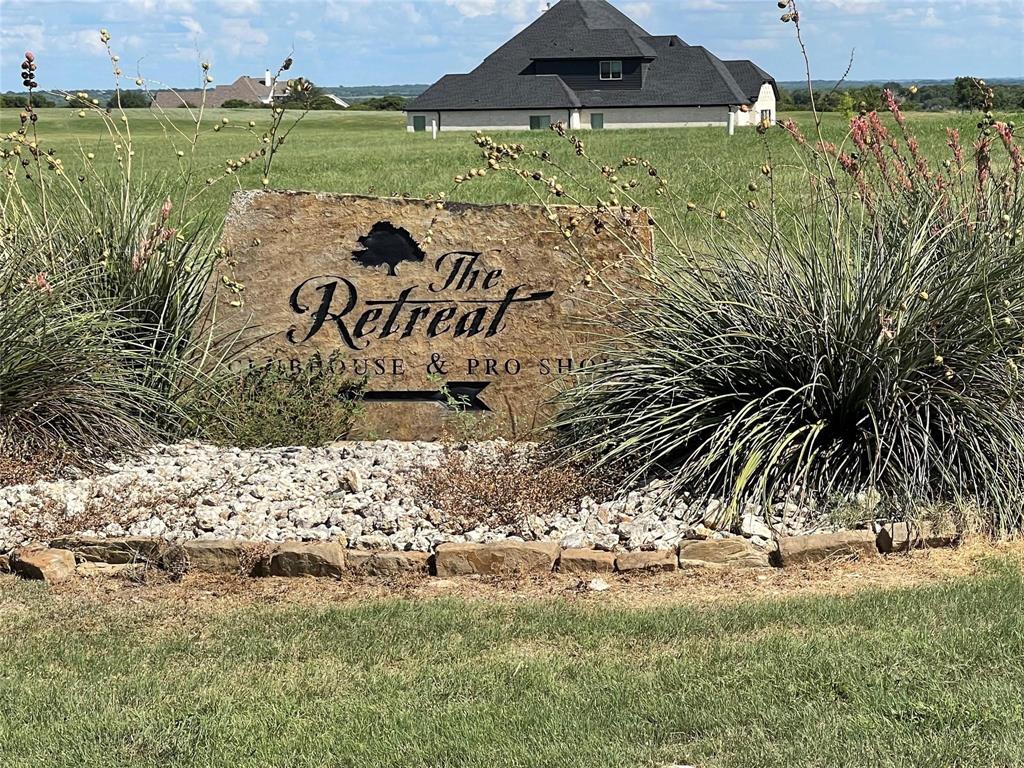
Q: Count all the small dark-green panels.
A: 3